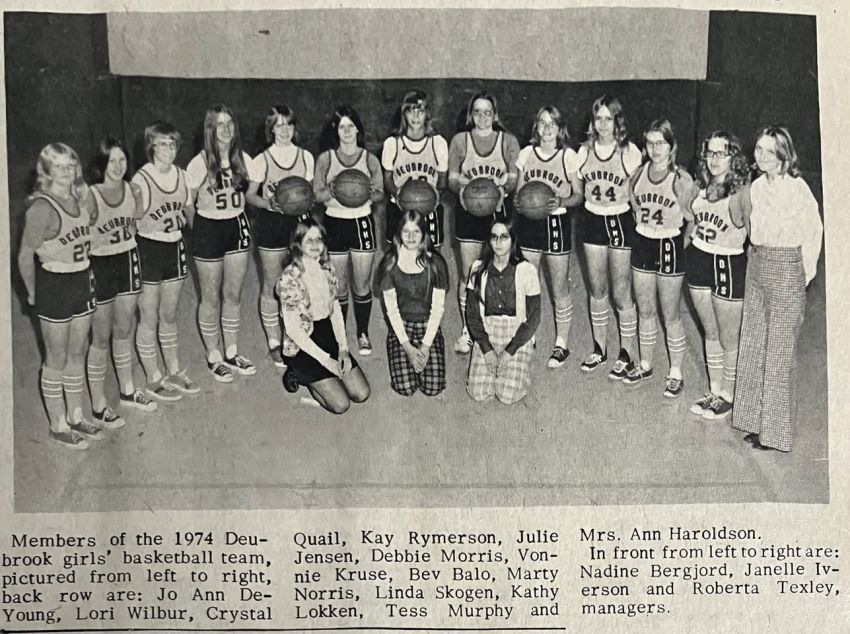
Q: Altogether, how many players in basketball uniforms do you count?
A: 12